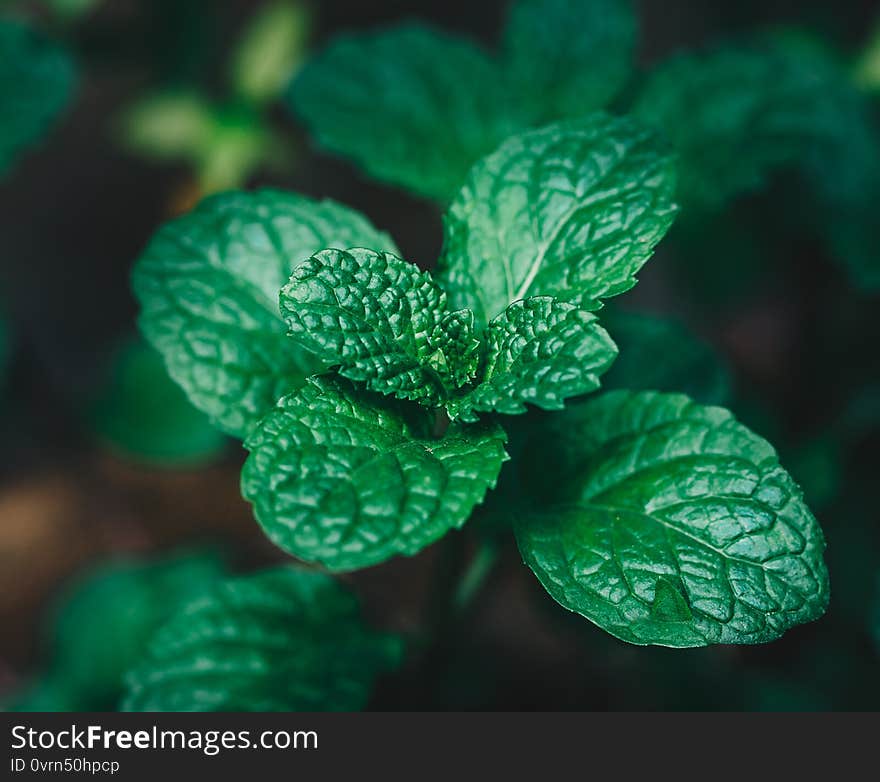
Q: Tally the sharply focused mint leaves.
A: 6